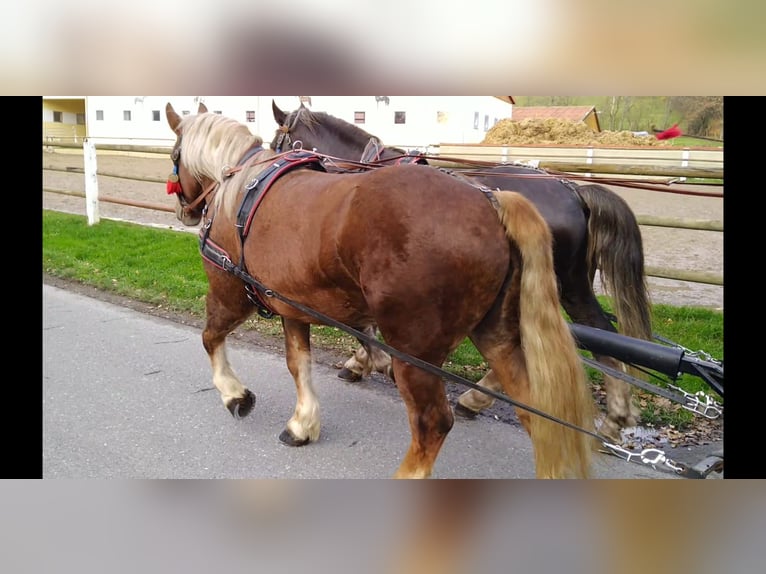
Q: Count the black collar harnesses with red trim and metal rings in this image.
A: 2